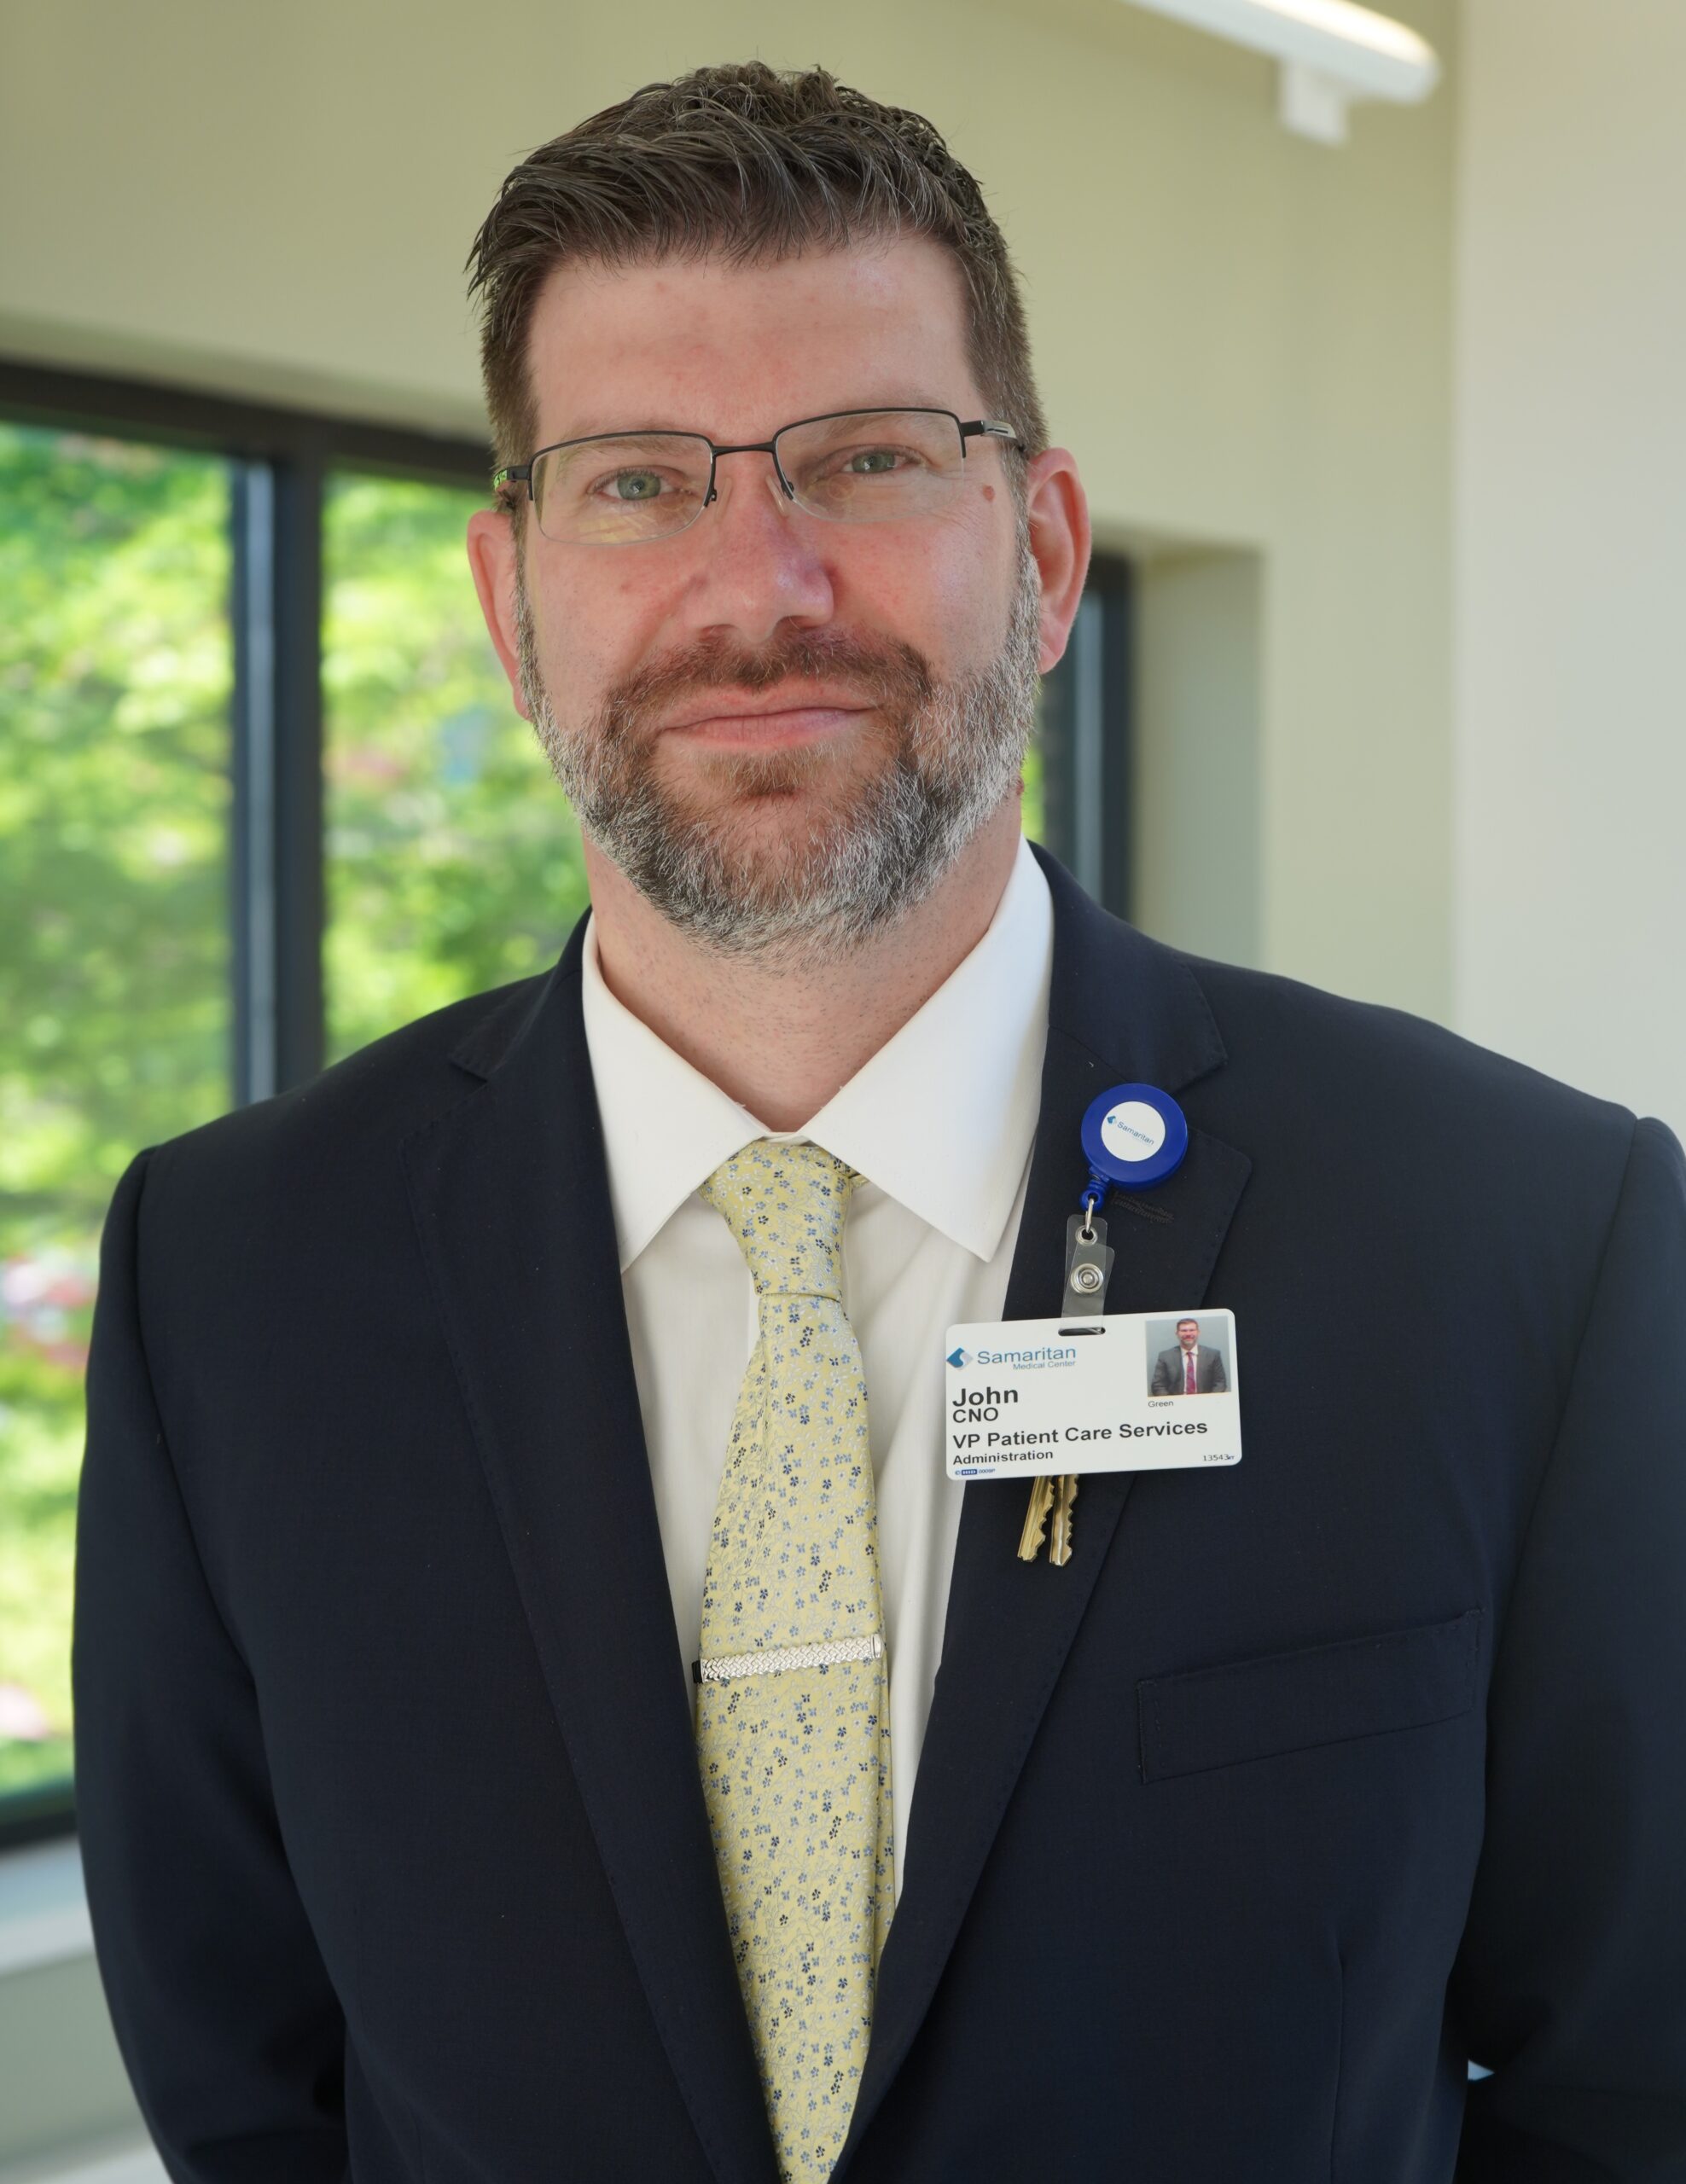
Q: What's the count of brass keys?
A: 2